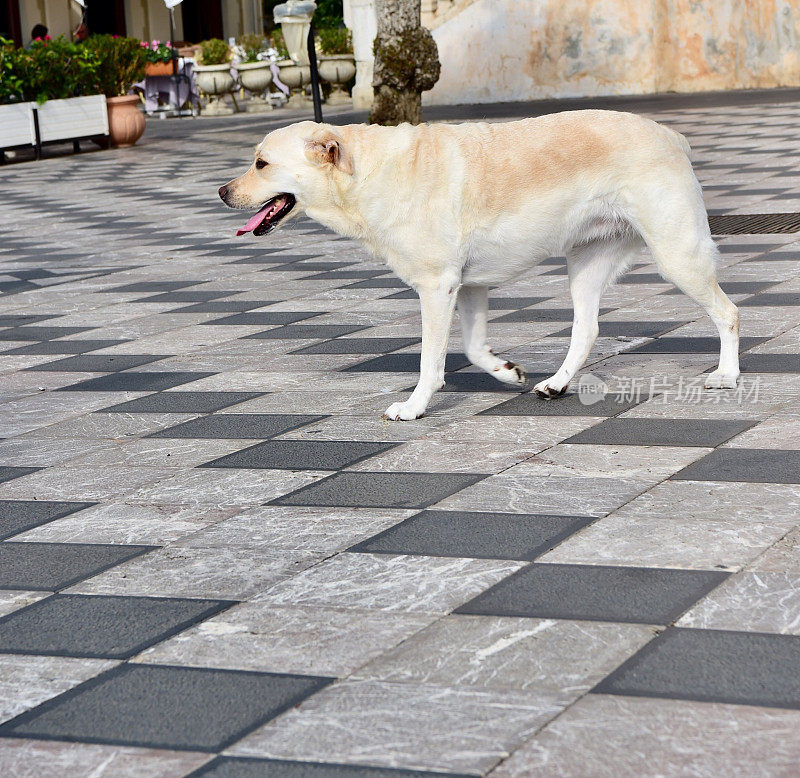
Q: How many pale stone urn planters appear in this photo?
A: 4